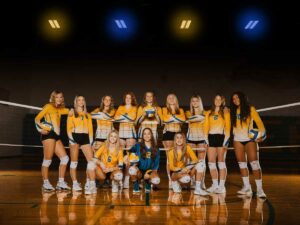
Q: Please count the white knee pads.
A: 13